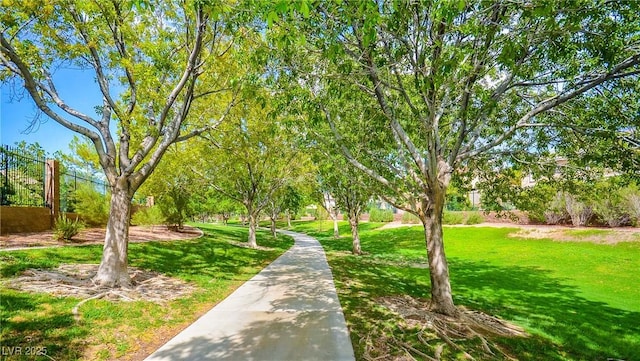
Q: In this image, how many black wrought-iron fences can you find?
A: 1